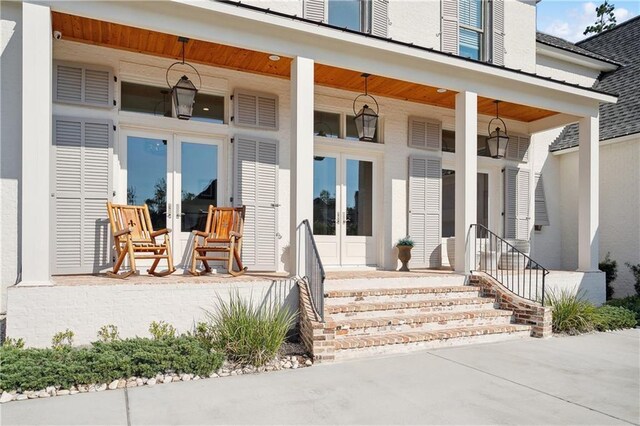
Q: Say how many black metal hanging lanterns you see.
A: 3